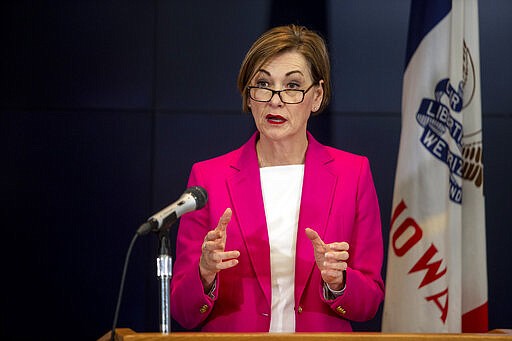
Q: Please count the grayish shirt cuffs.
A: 2